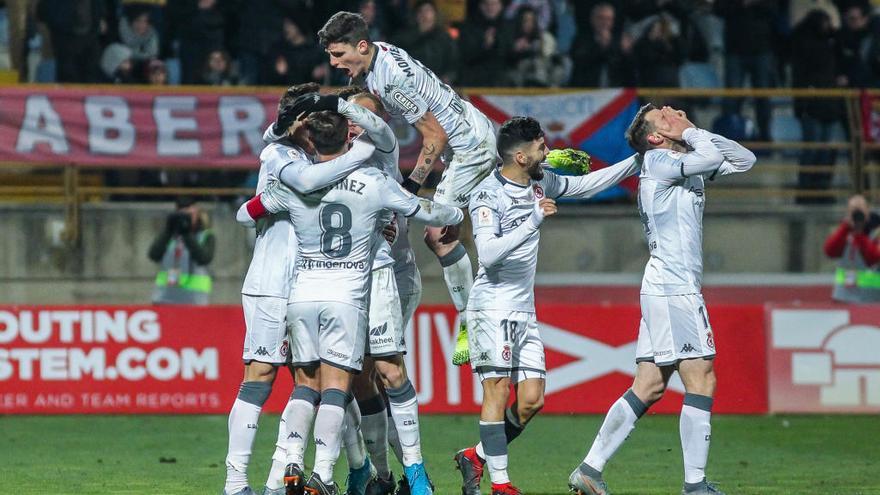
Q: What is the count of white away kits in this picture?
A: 7